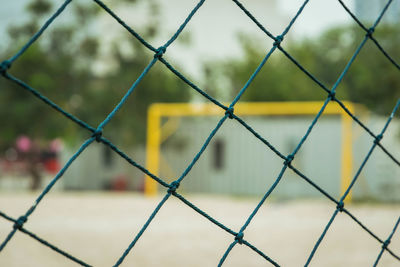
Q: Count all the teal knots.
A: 14